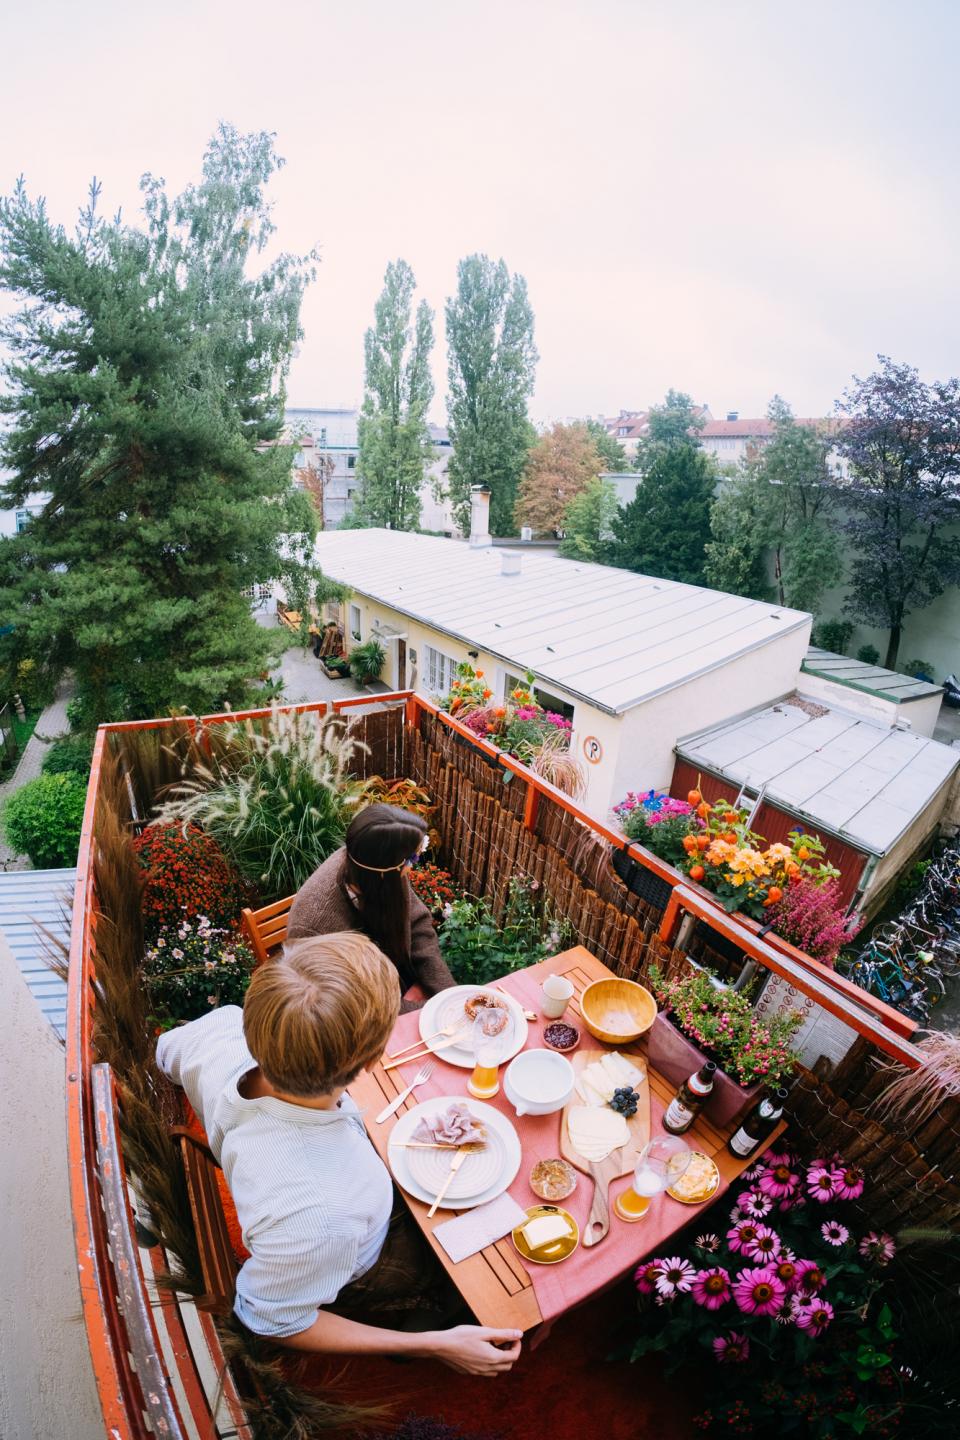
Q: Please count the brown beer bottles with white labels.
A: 2